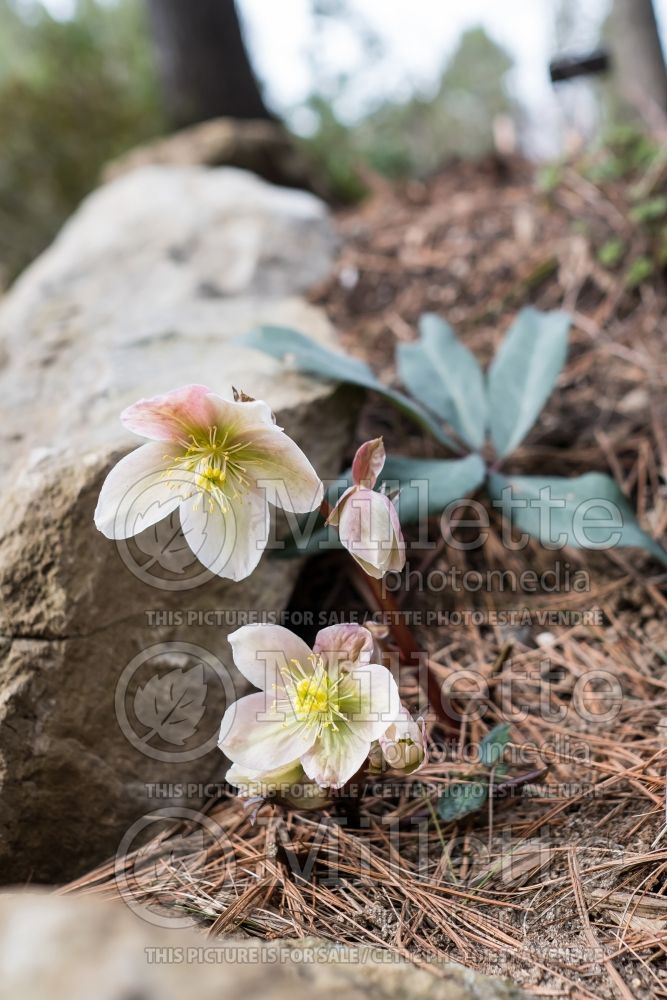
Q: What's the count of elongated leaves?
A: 5